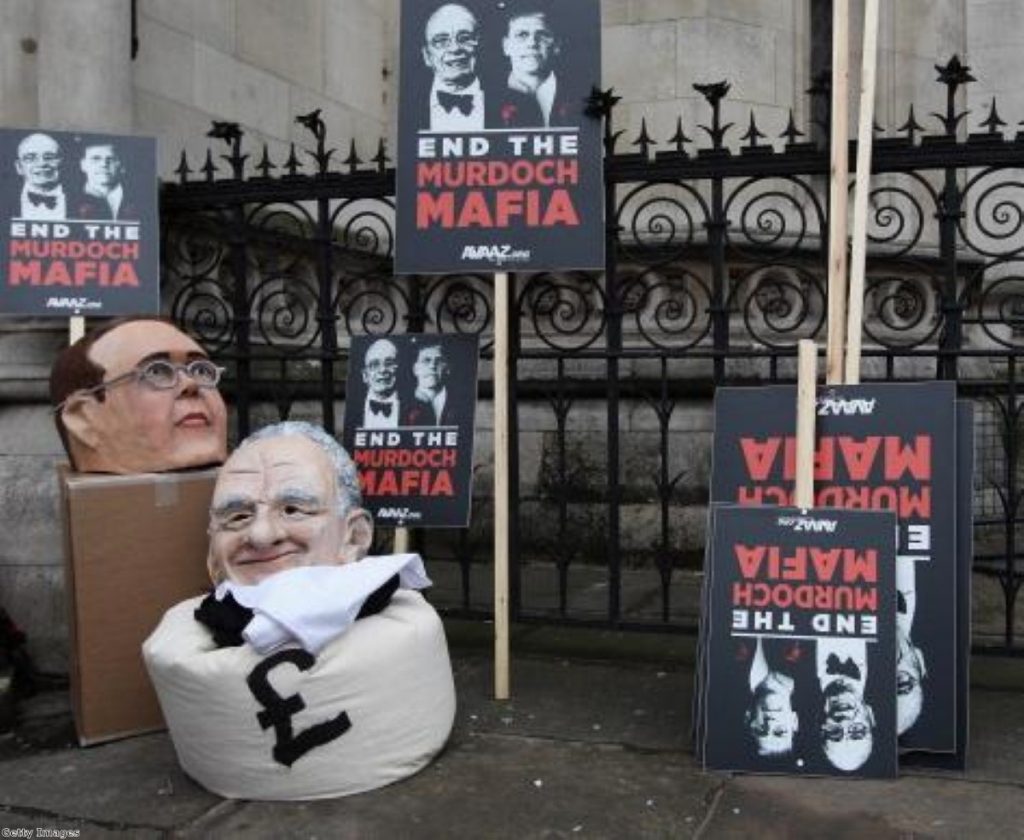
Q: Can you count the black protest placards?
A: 6